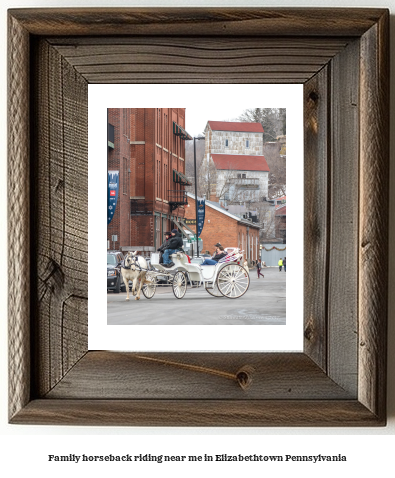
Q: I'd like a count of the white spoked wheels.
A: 4